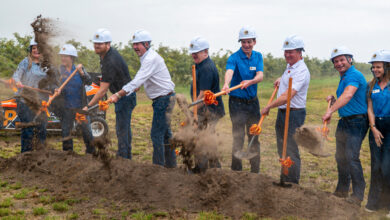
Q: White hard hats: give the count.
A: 9